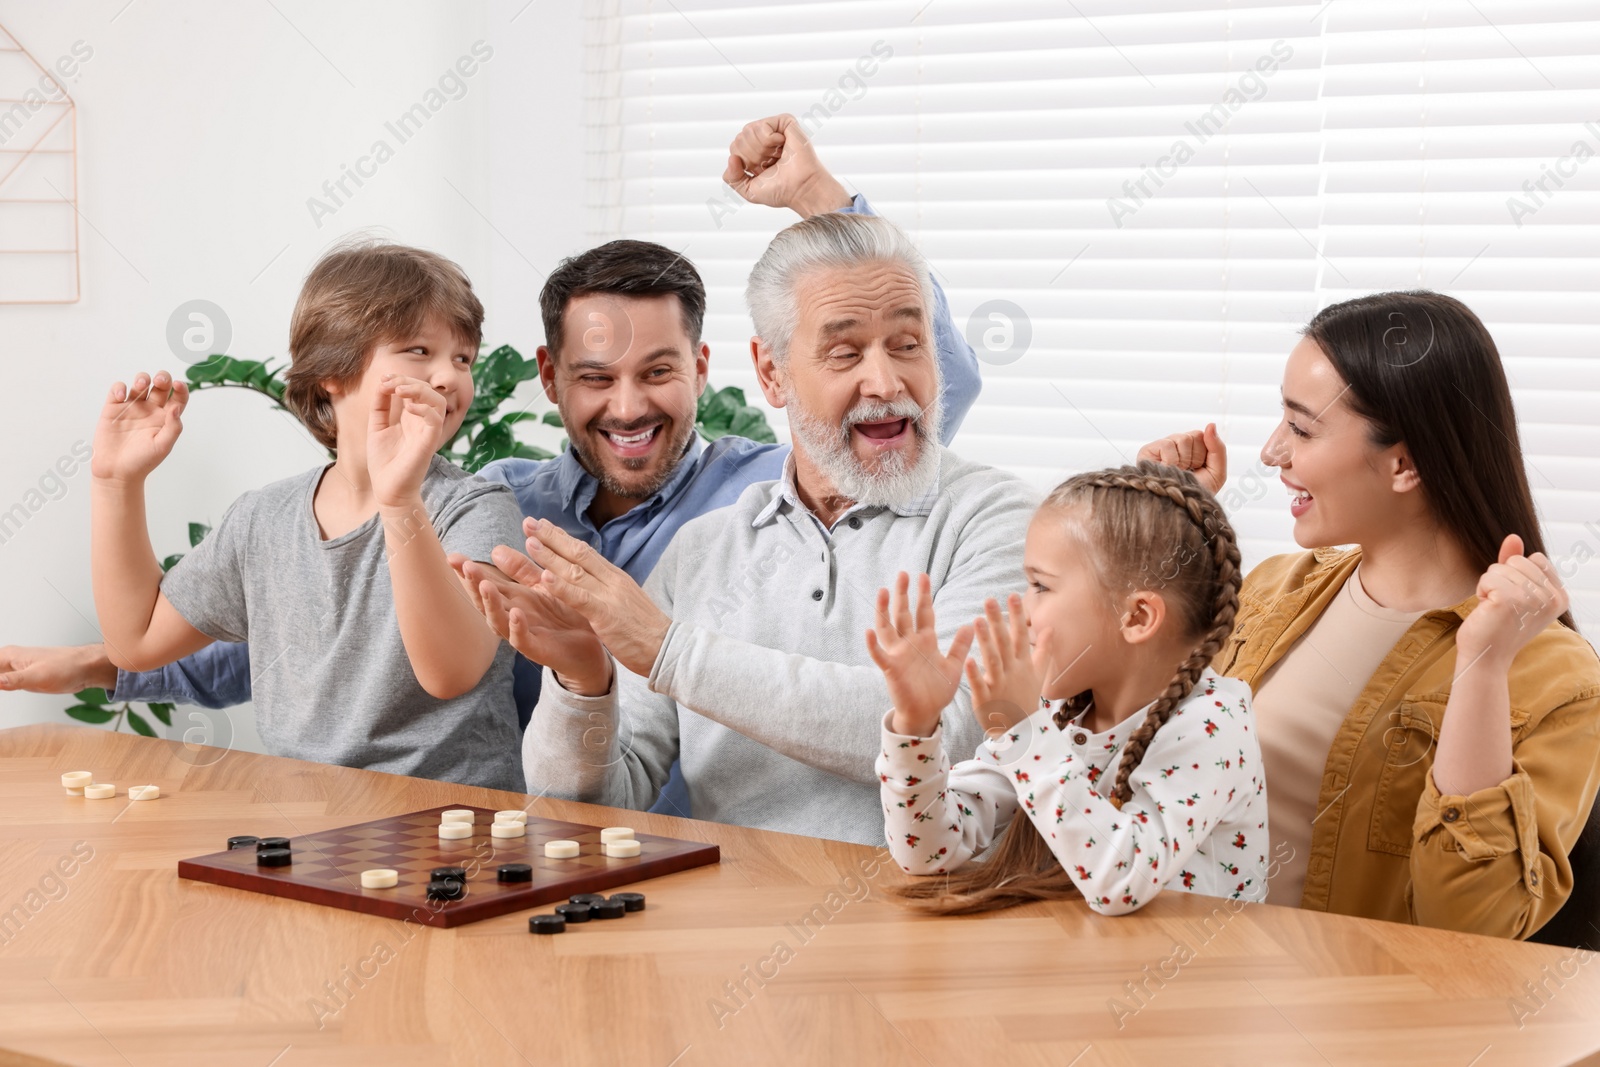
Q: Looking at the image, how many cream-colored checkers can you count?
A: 12